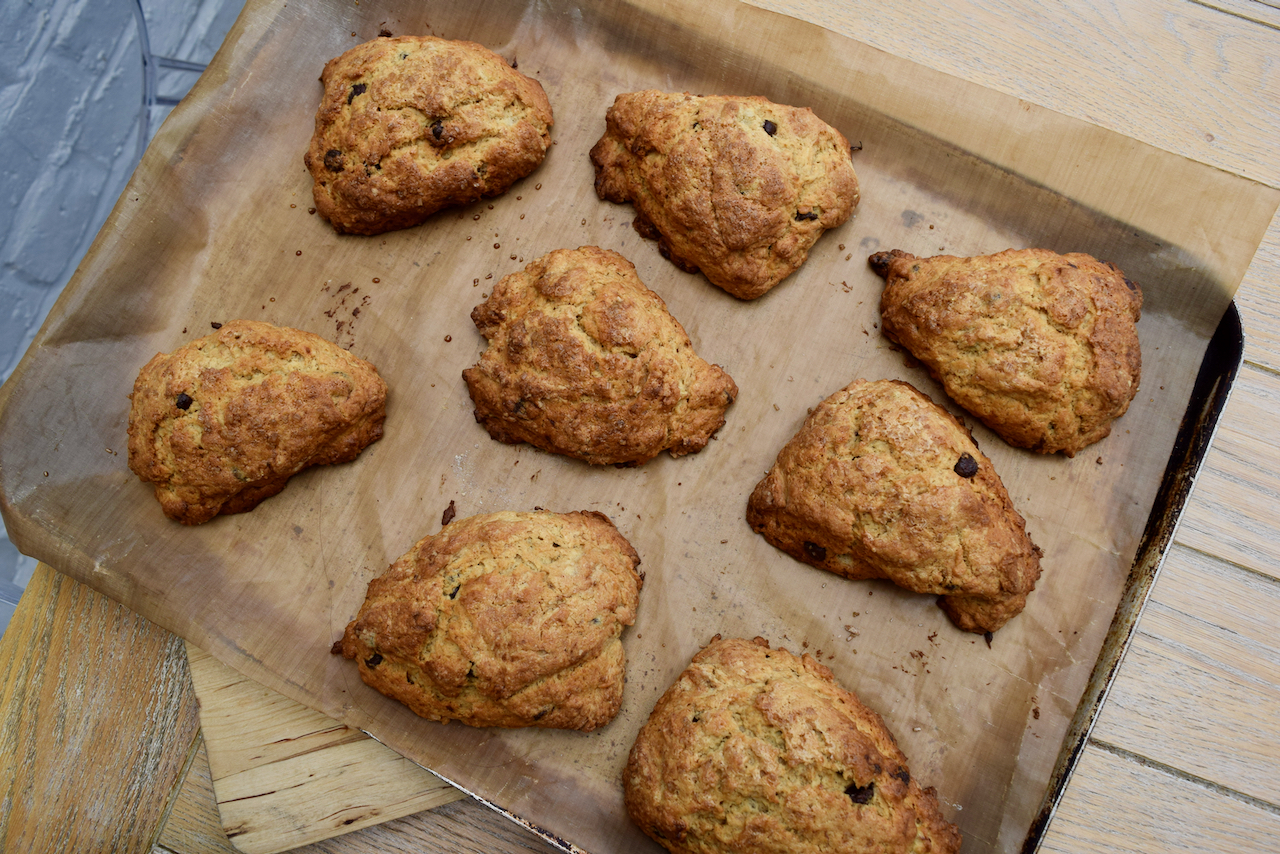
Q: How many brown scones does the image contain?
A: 8